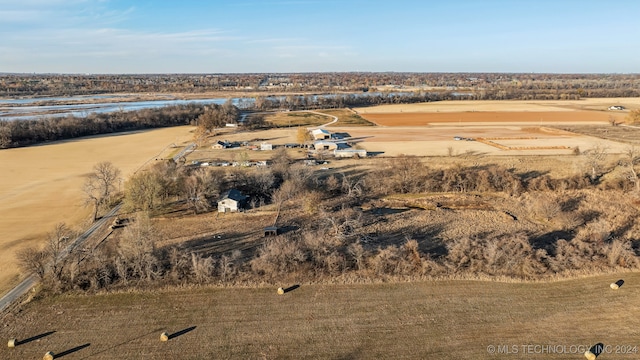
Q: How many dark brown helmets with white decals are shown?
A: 0